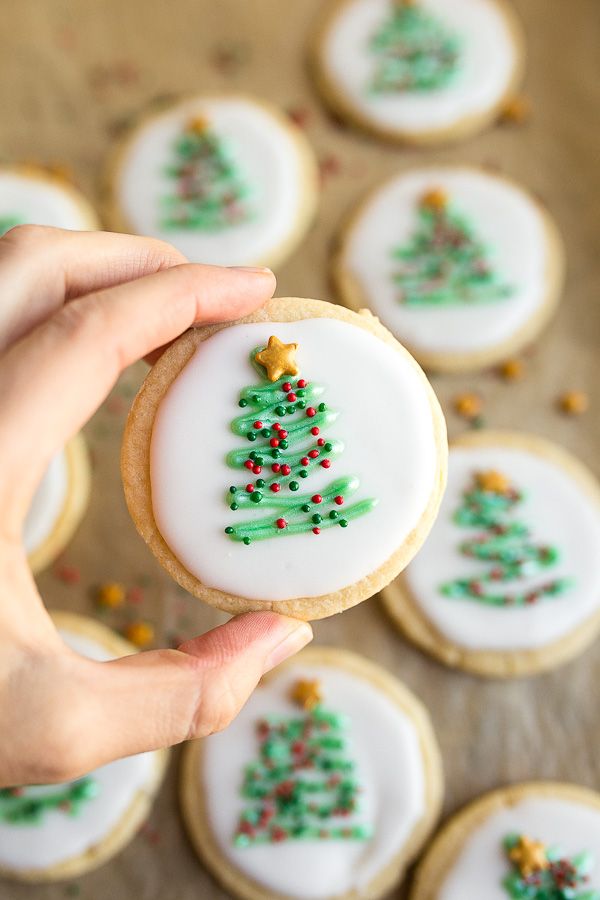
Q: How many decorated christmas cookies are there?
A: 10